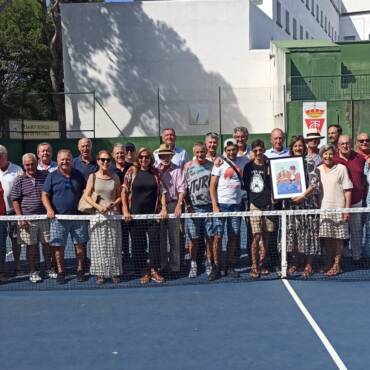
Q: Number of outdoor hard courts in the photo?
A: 1